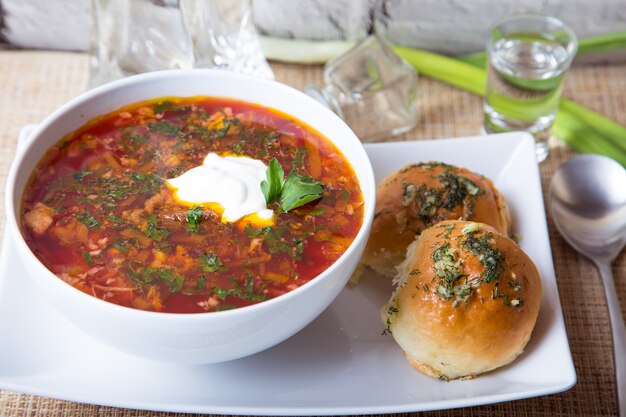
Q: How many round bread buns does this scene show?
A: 2